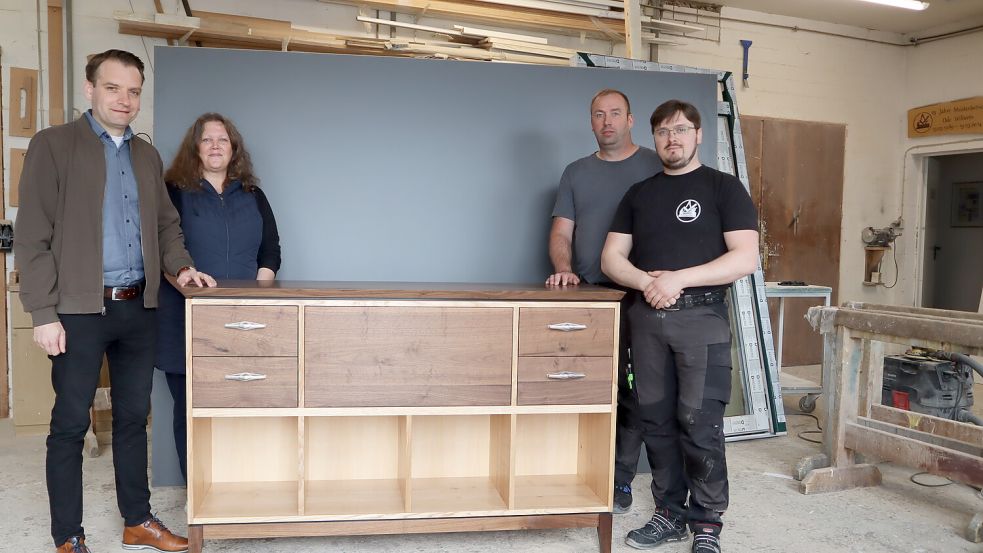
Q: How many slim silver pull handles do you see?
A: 4